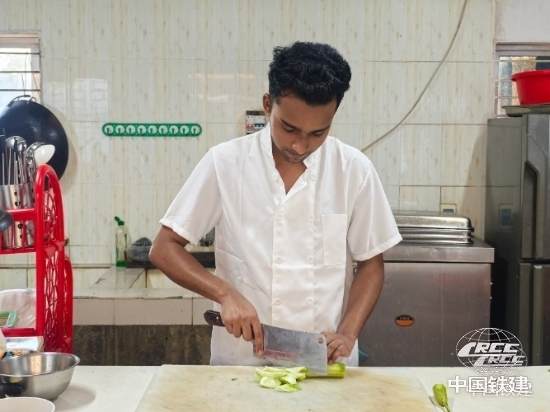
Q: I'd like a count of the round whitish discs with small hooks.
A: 9